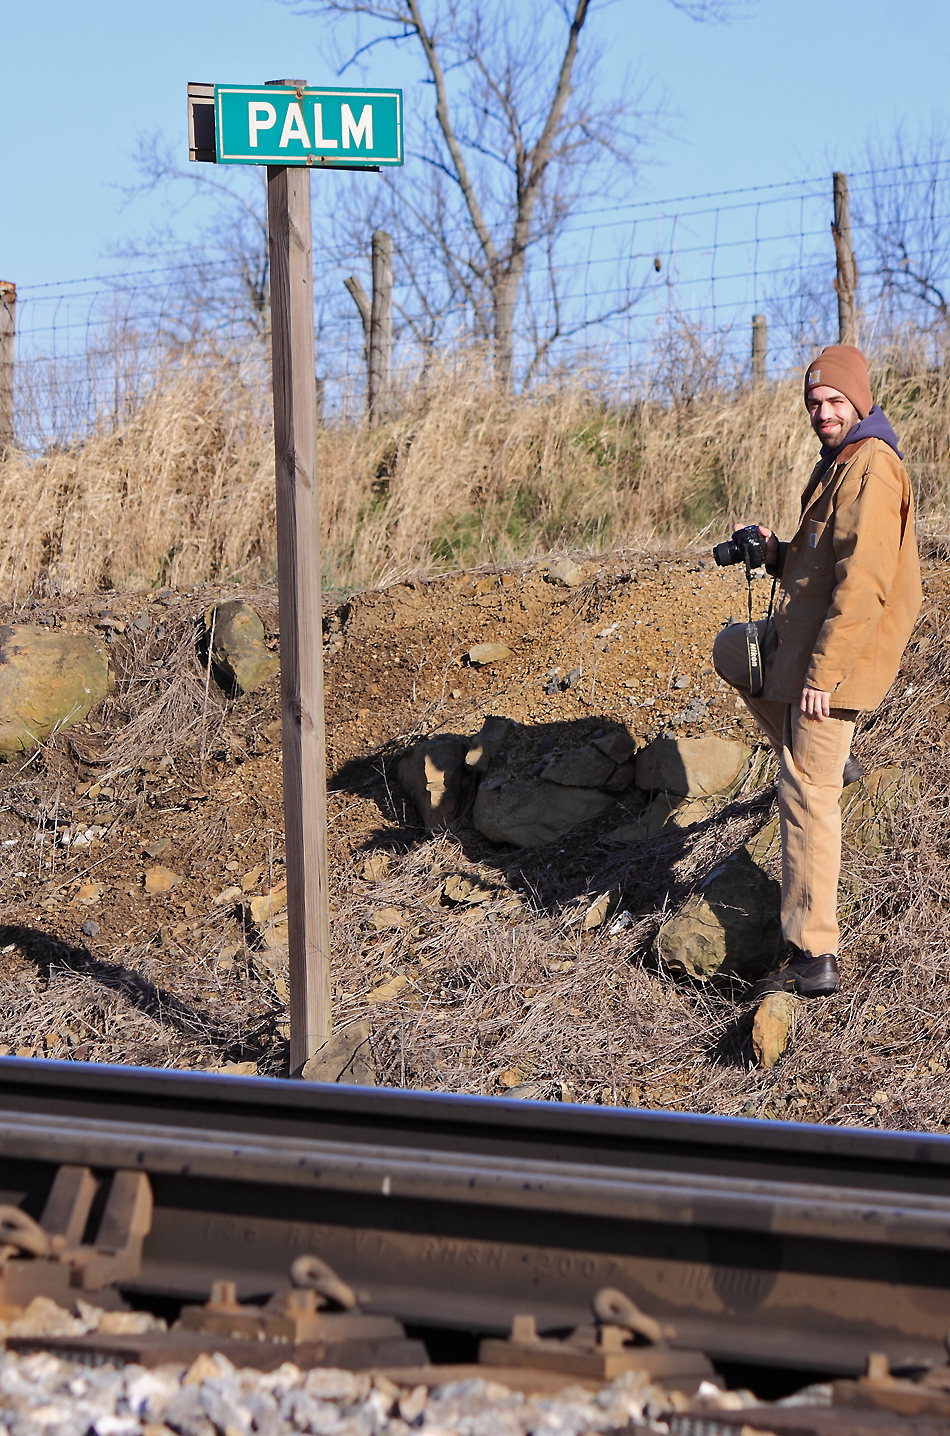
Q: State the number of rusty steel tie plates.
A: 4